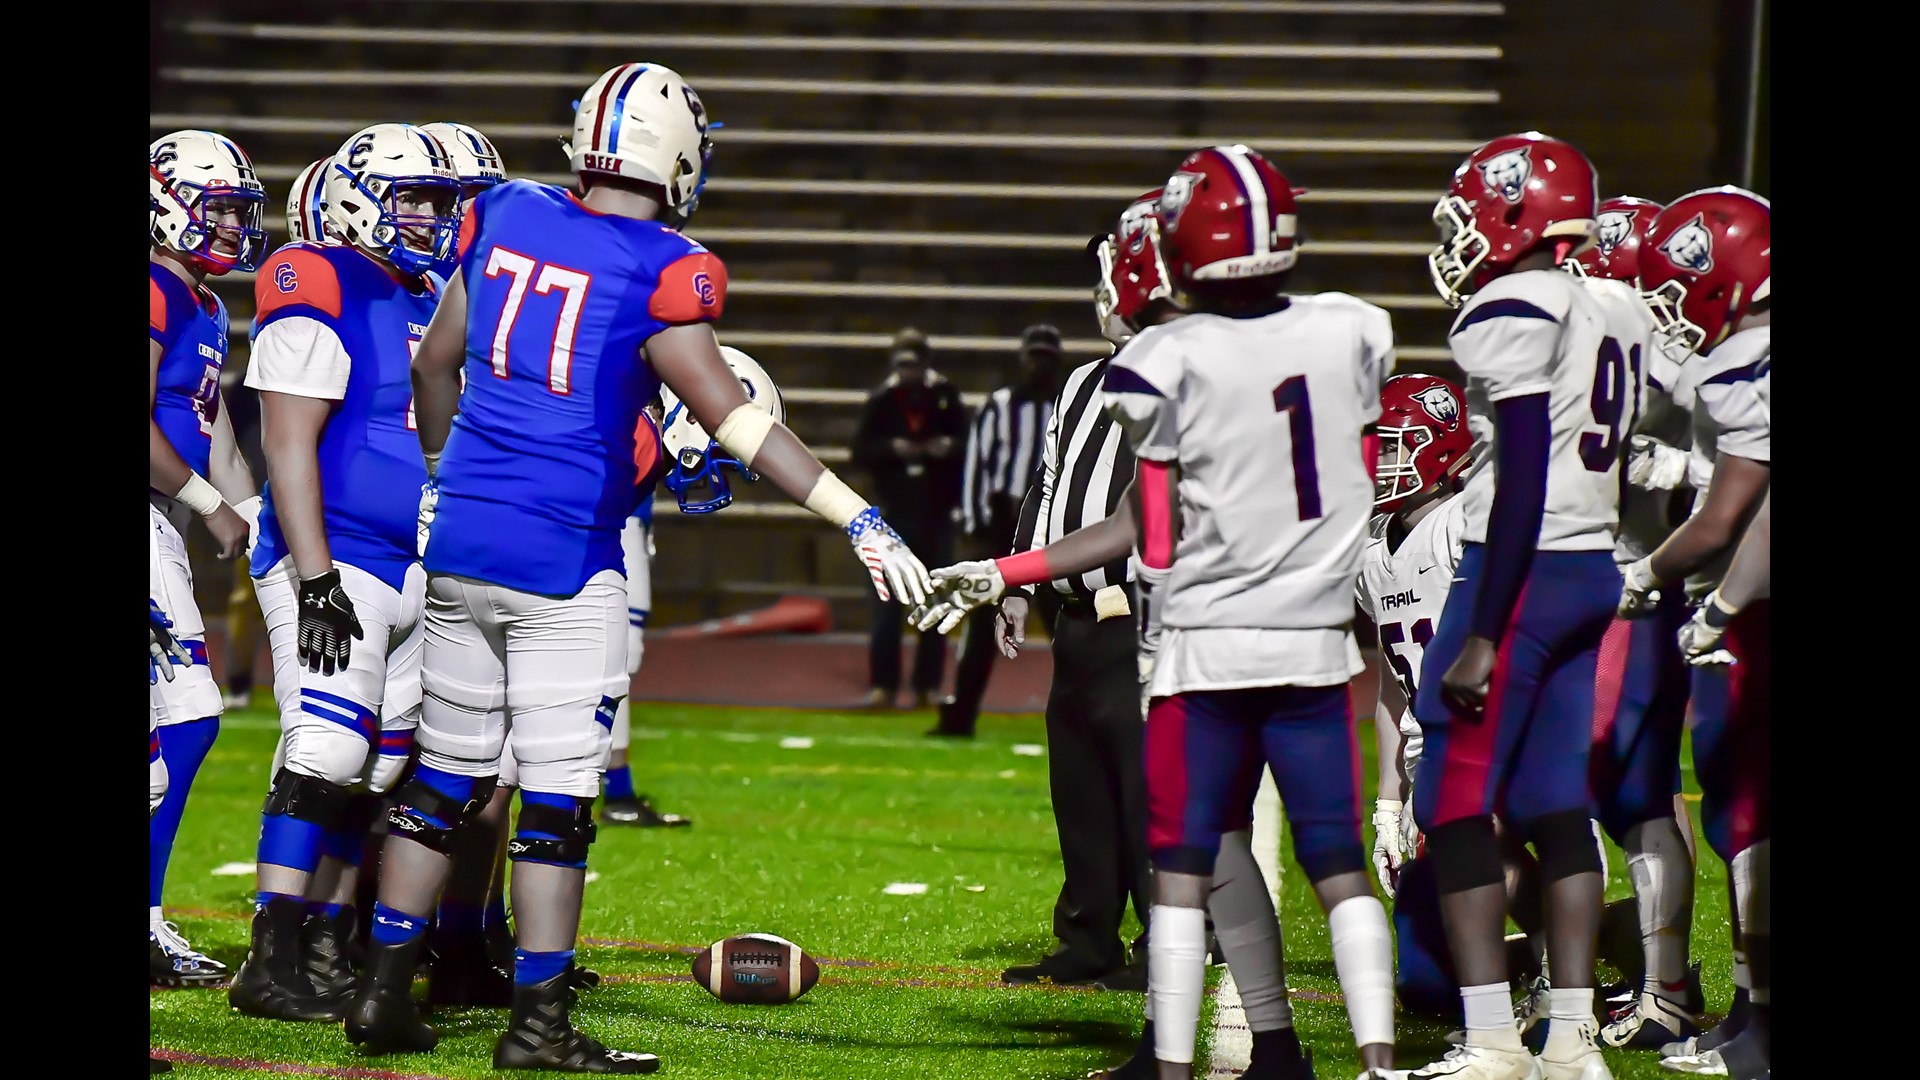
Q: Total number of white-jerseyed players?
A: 6